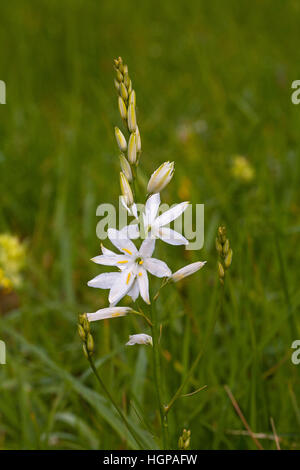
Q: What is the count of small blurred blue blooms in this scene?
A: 0